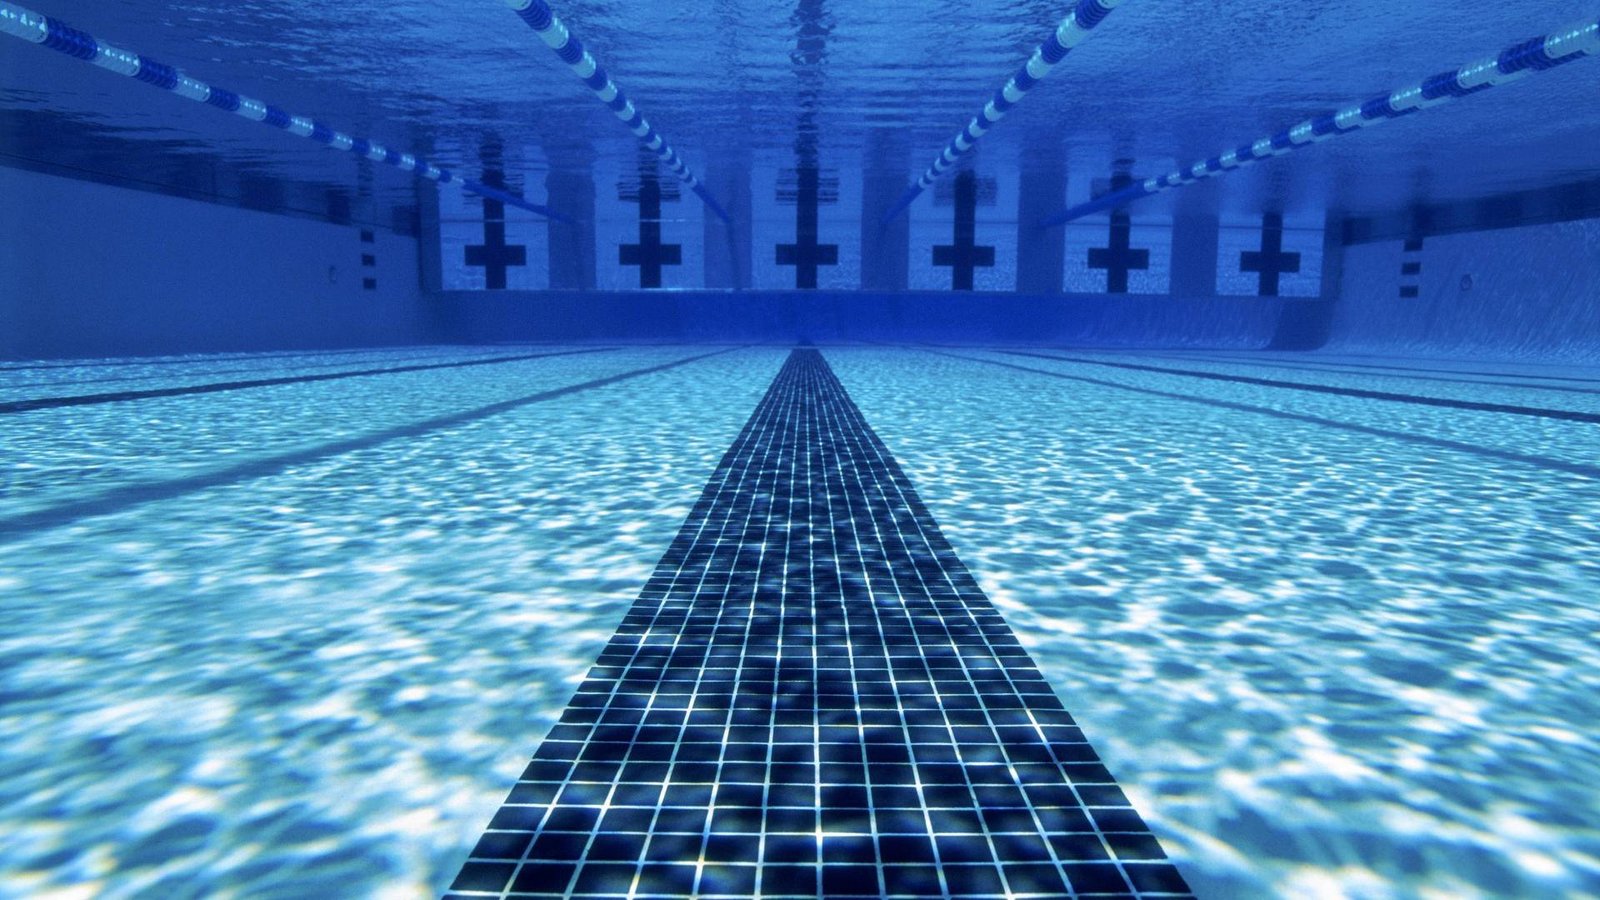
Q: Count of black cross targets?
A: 6